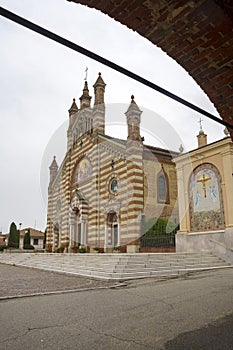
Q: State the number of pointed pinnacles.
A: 5